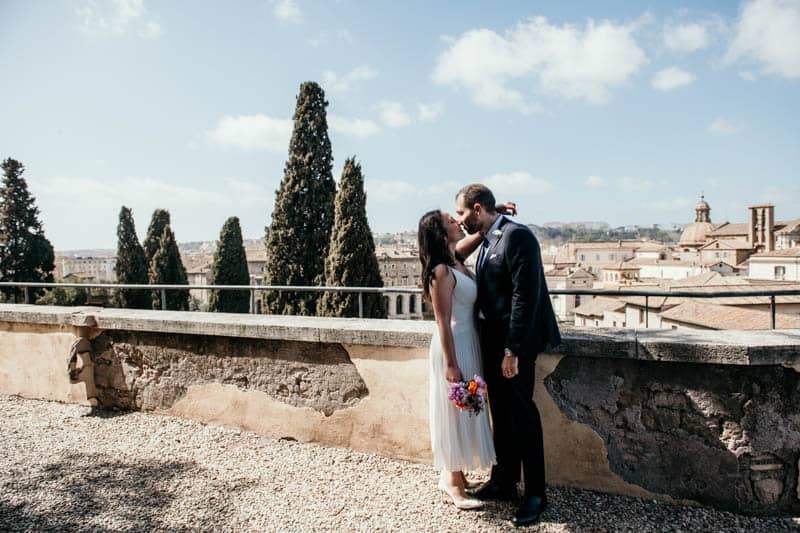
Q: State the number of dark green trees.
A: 7